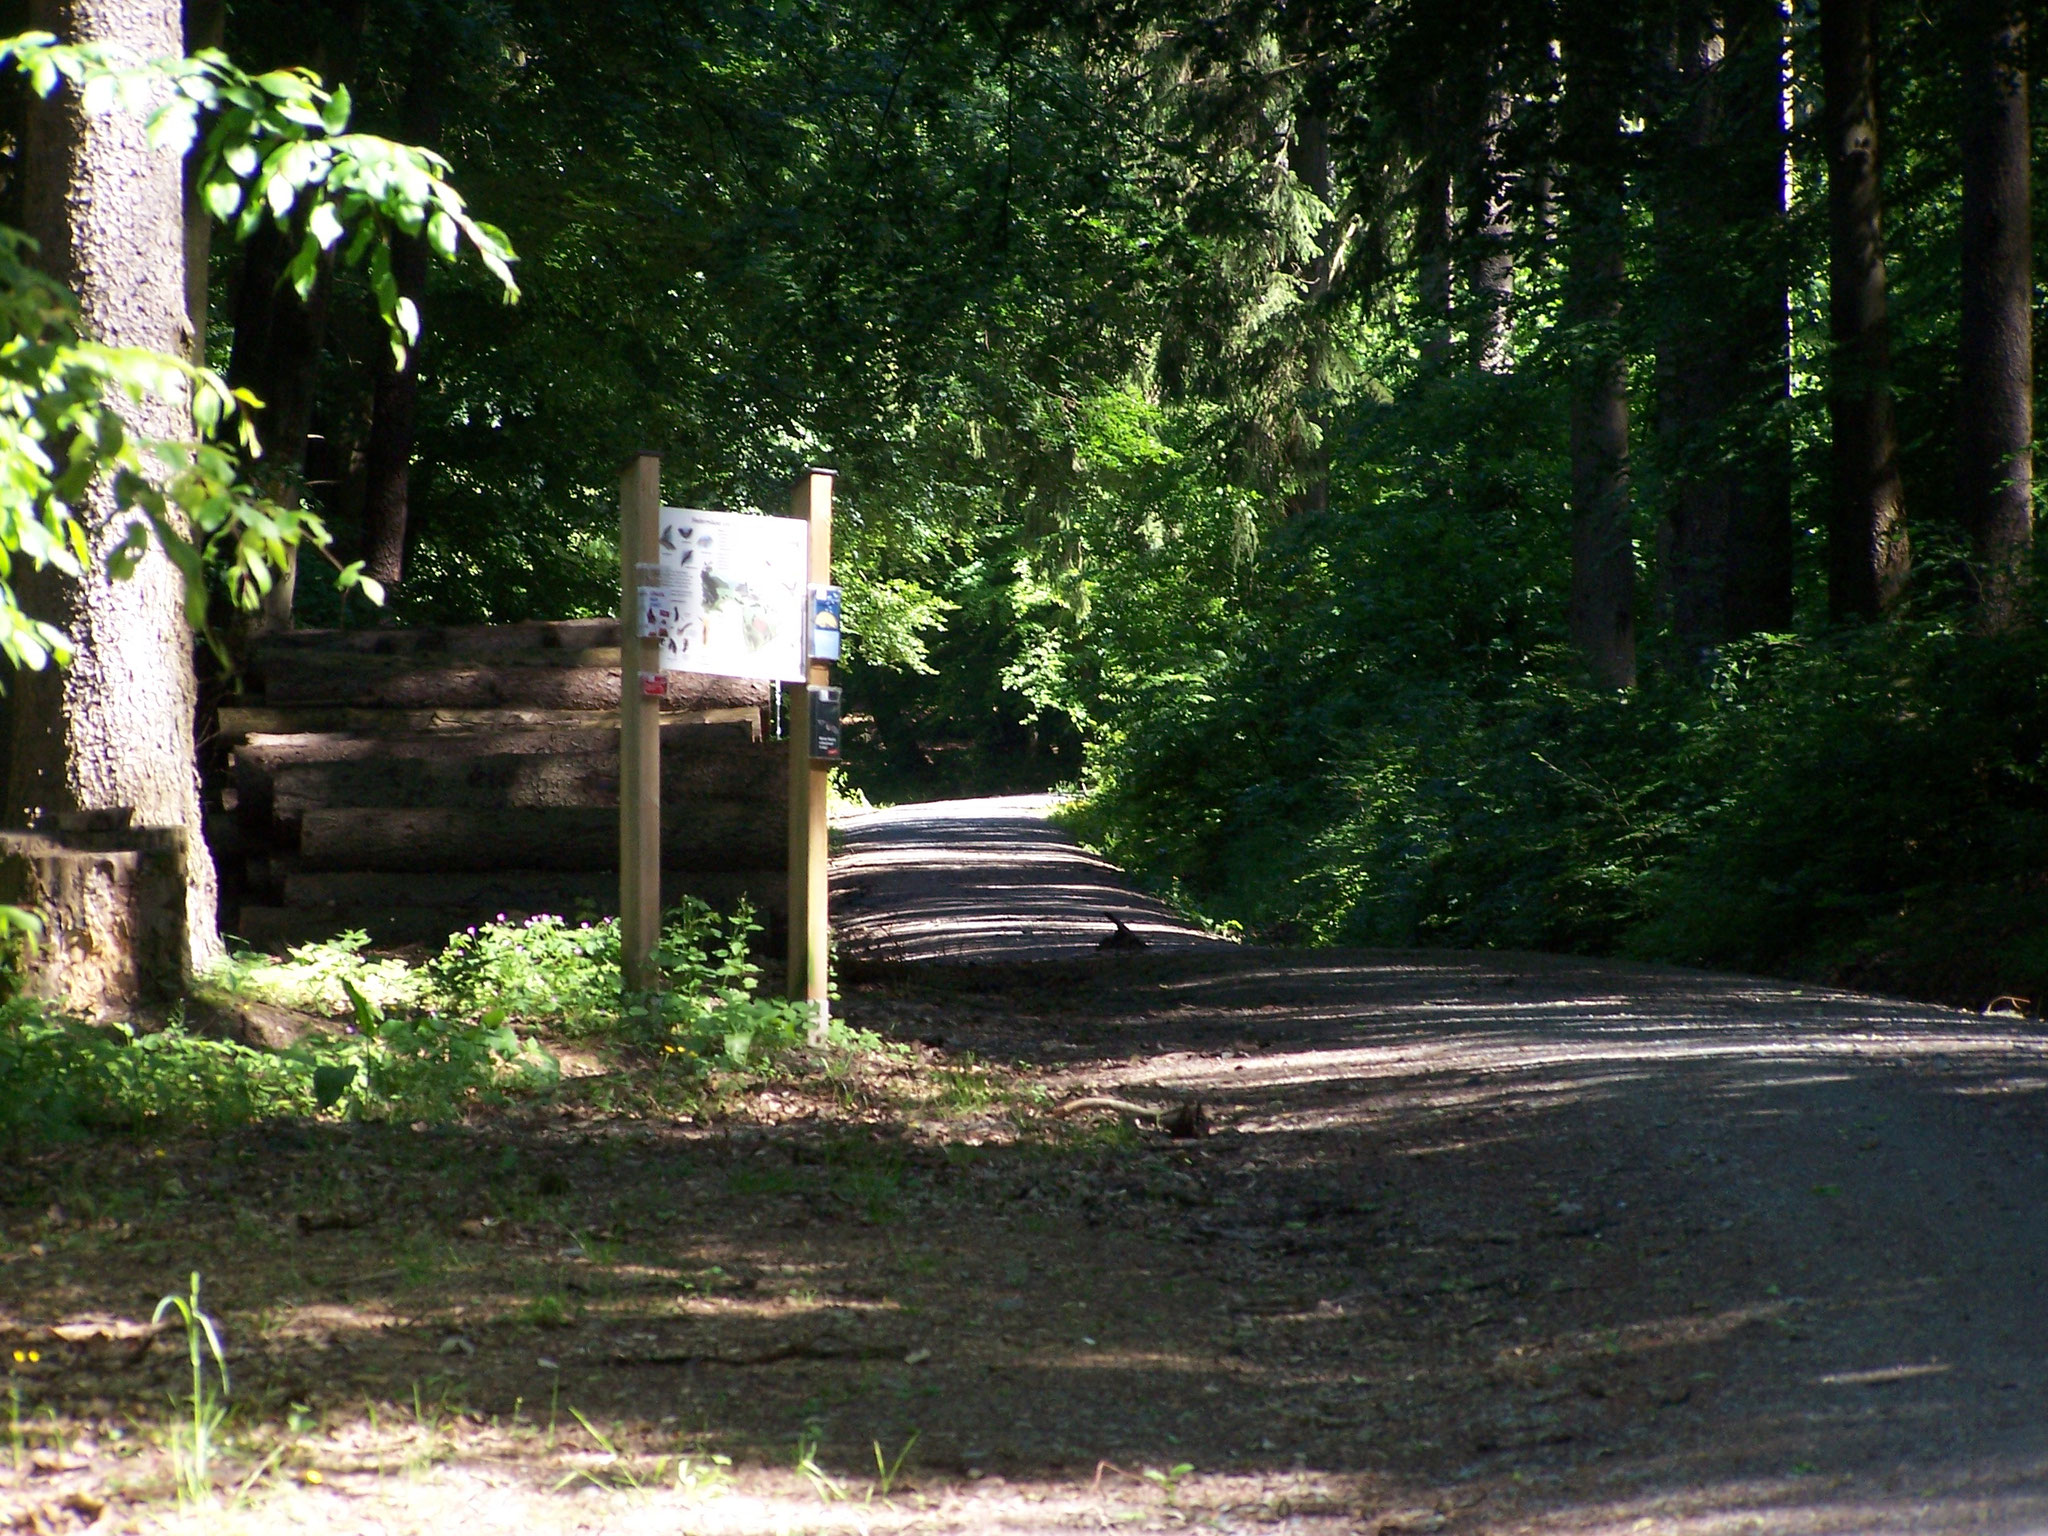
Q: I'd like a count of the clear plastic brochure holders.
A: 4